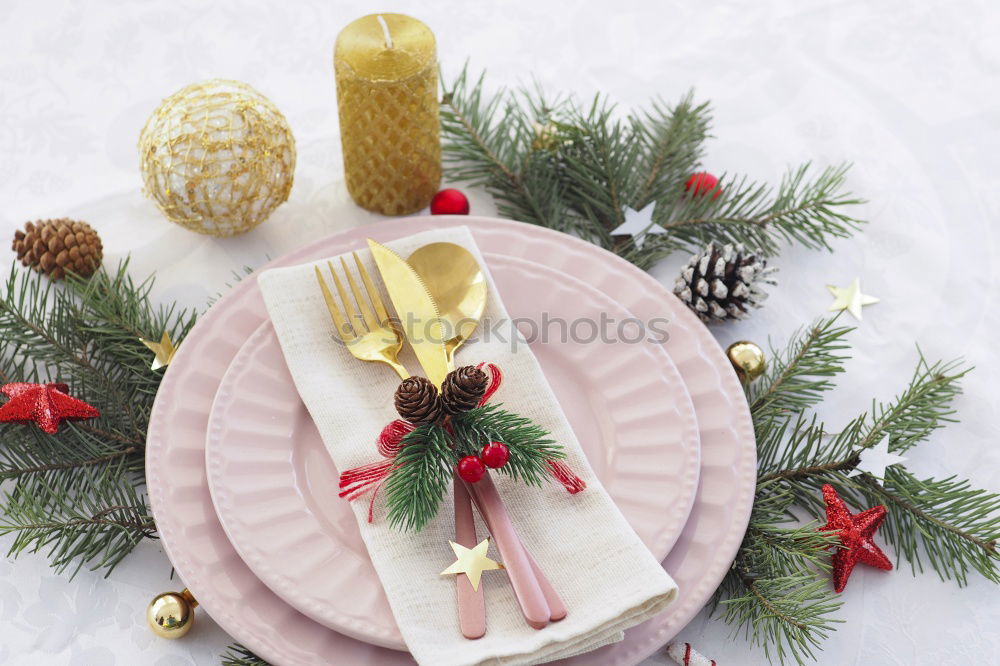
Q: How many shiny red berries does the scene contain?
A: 2